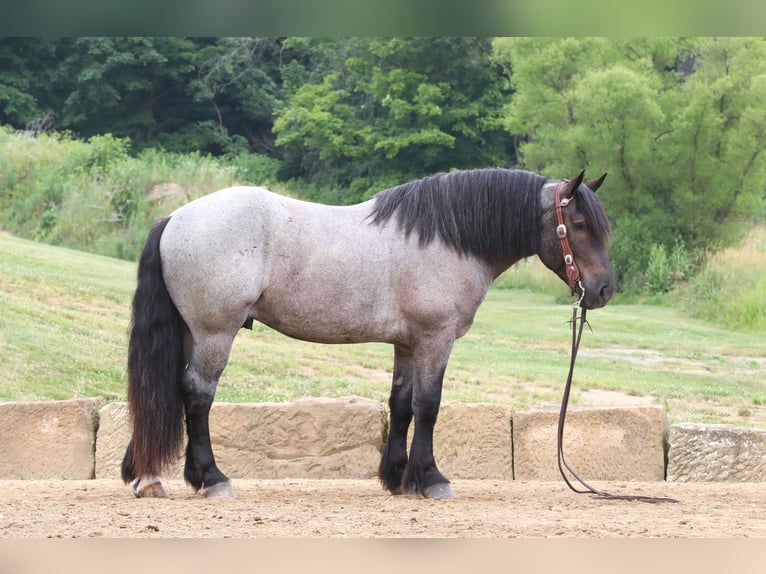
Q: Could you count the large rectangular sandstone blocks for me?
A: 5